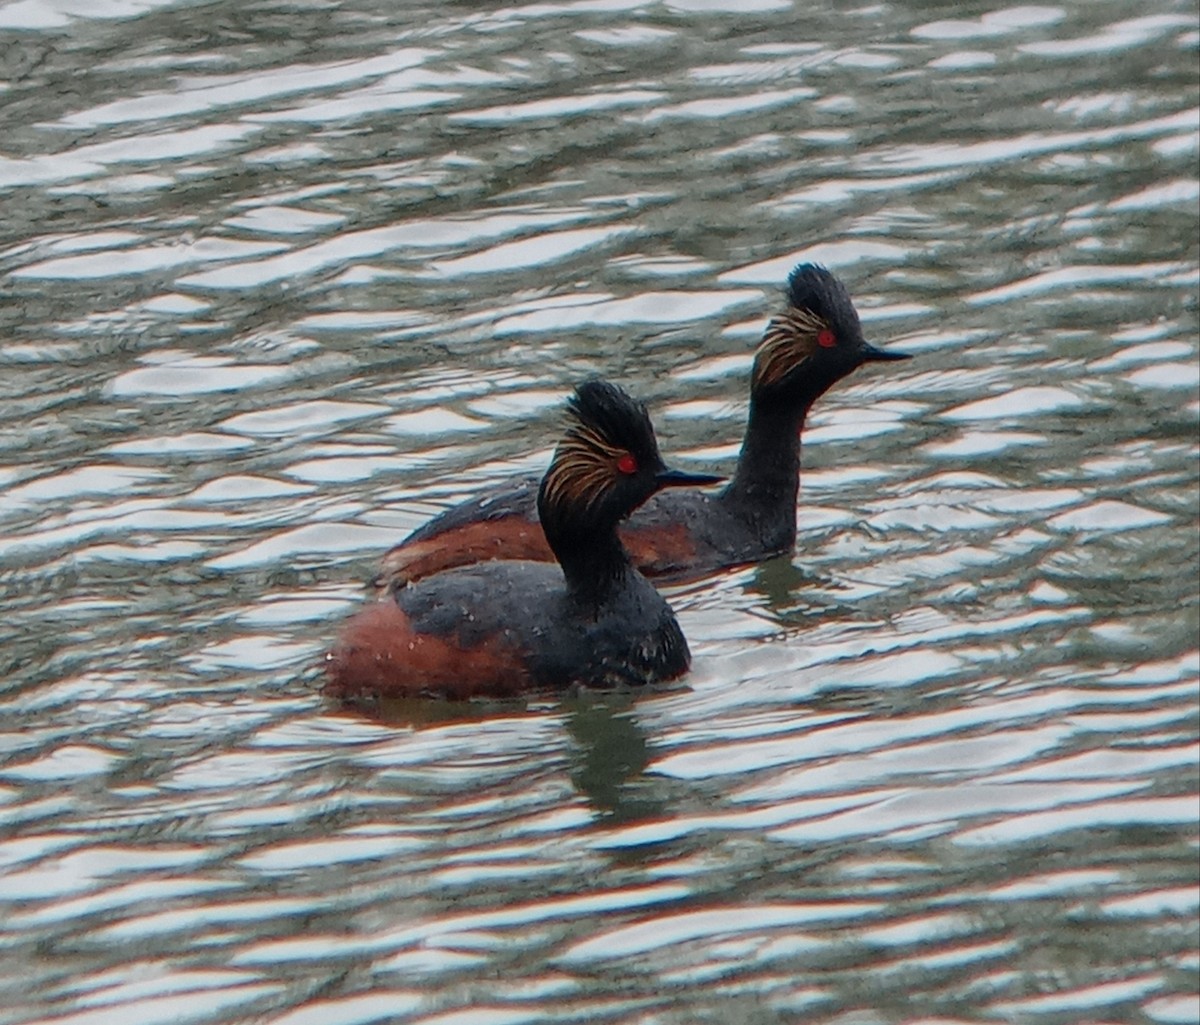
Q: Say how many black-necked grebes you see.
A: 2